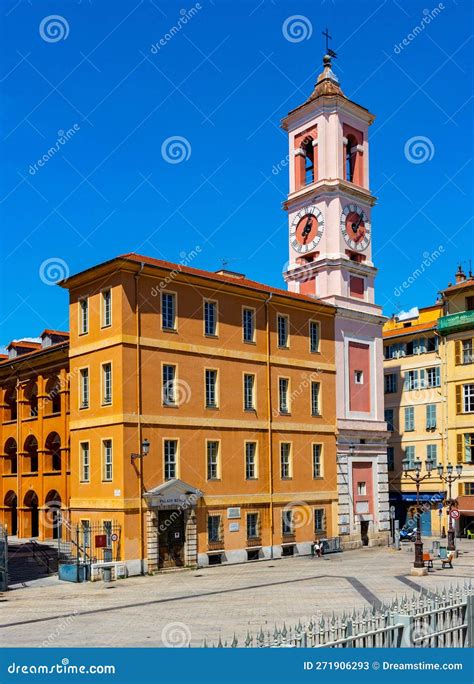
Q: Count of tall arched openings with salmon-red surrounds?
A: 2